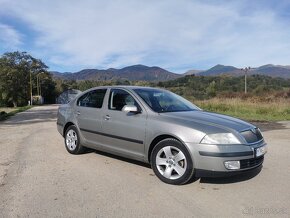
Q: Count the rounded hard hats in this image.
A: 0